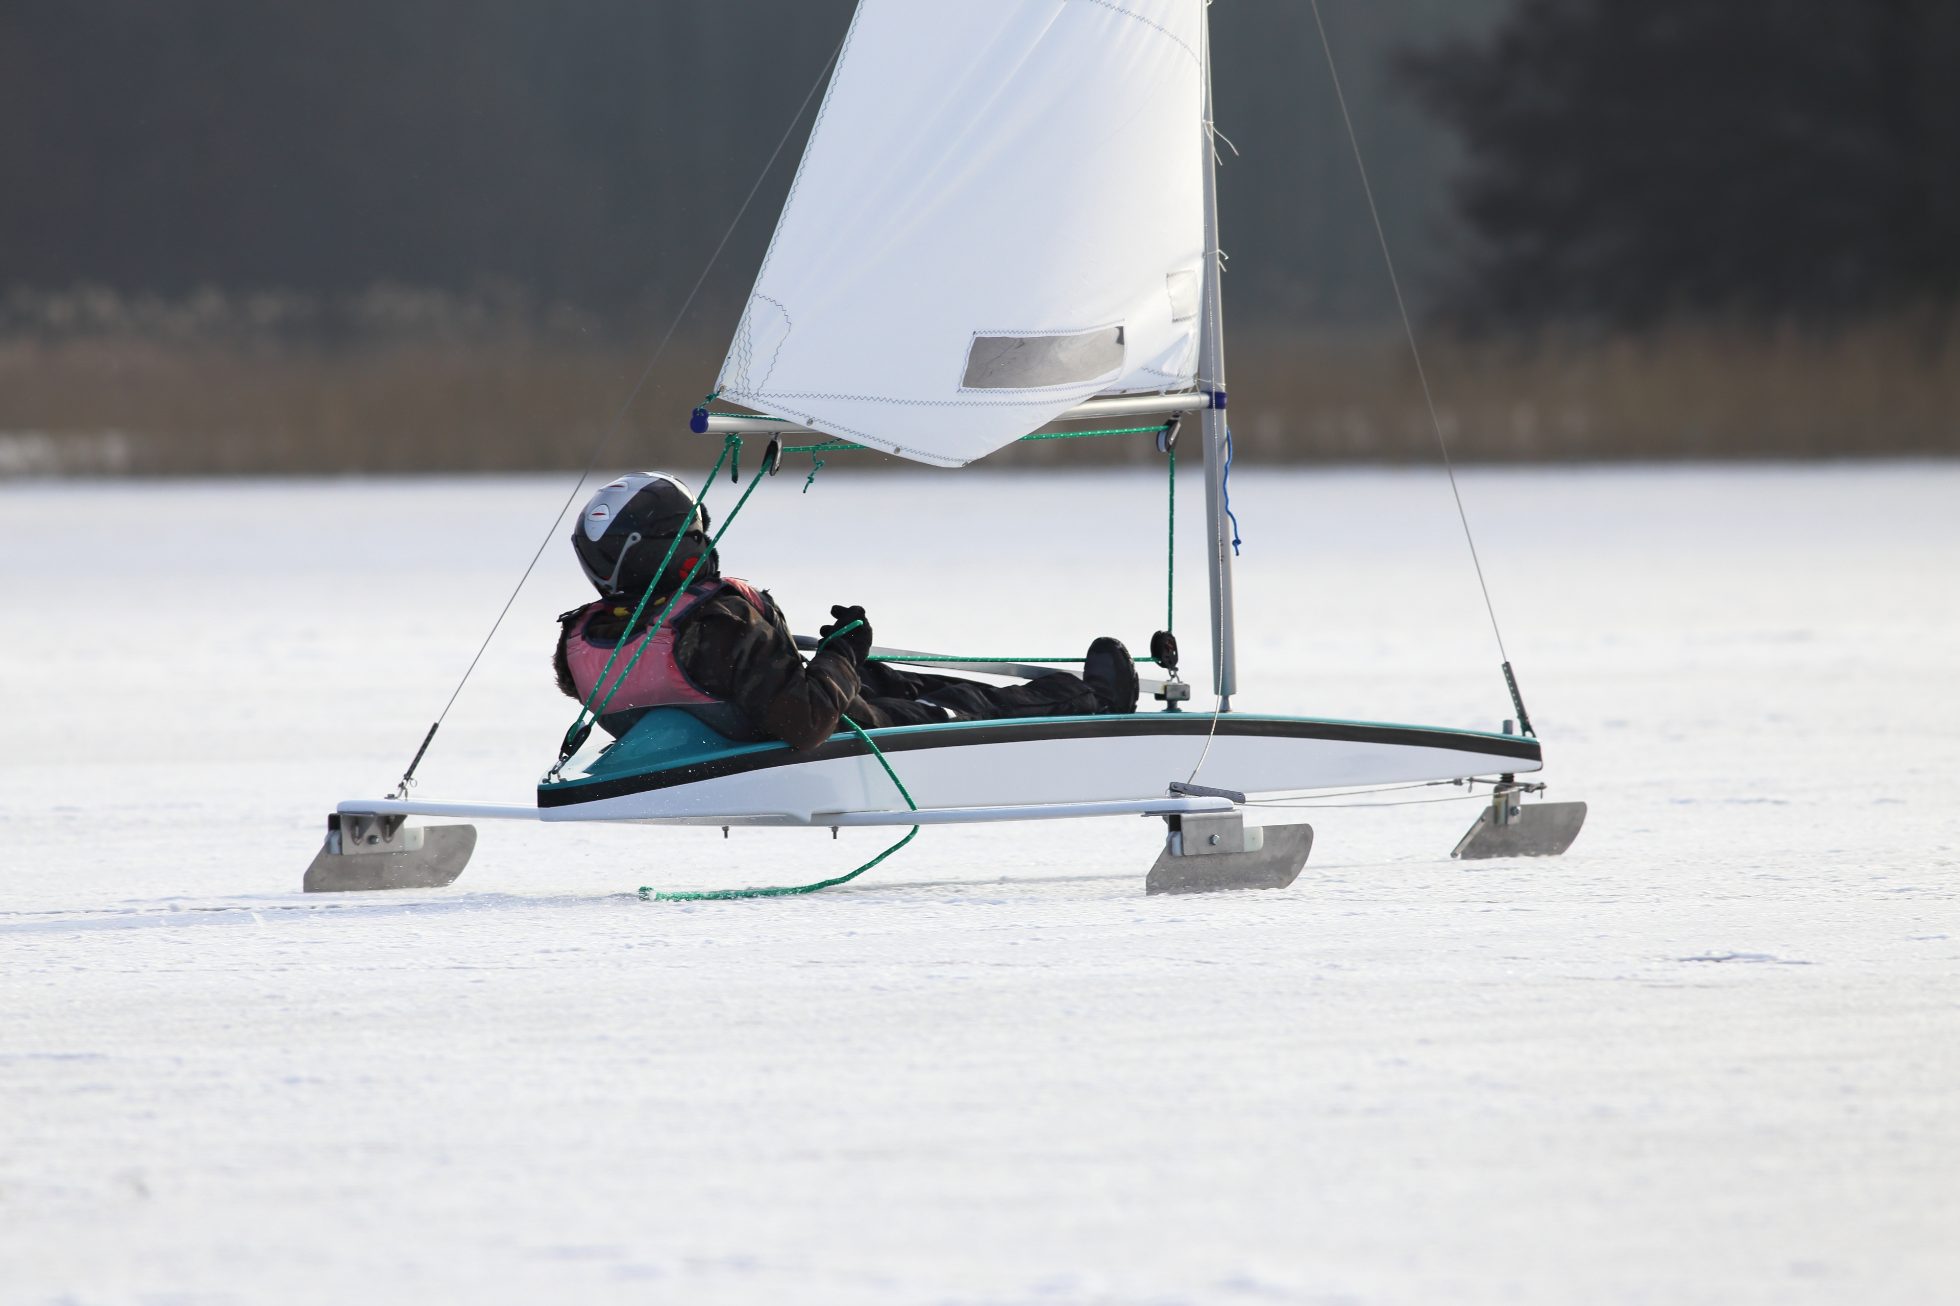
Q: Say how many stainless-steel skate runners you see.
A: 3